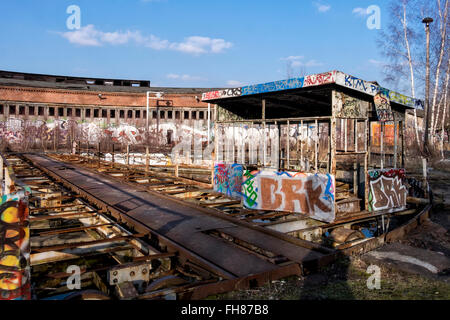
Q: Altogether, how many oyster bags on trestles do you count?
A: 0